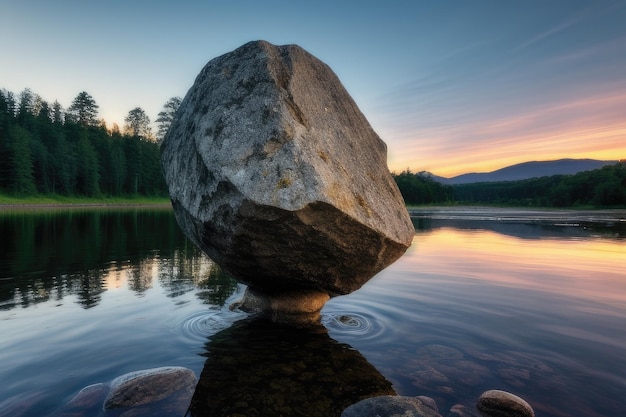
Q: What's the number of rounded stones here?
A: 3